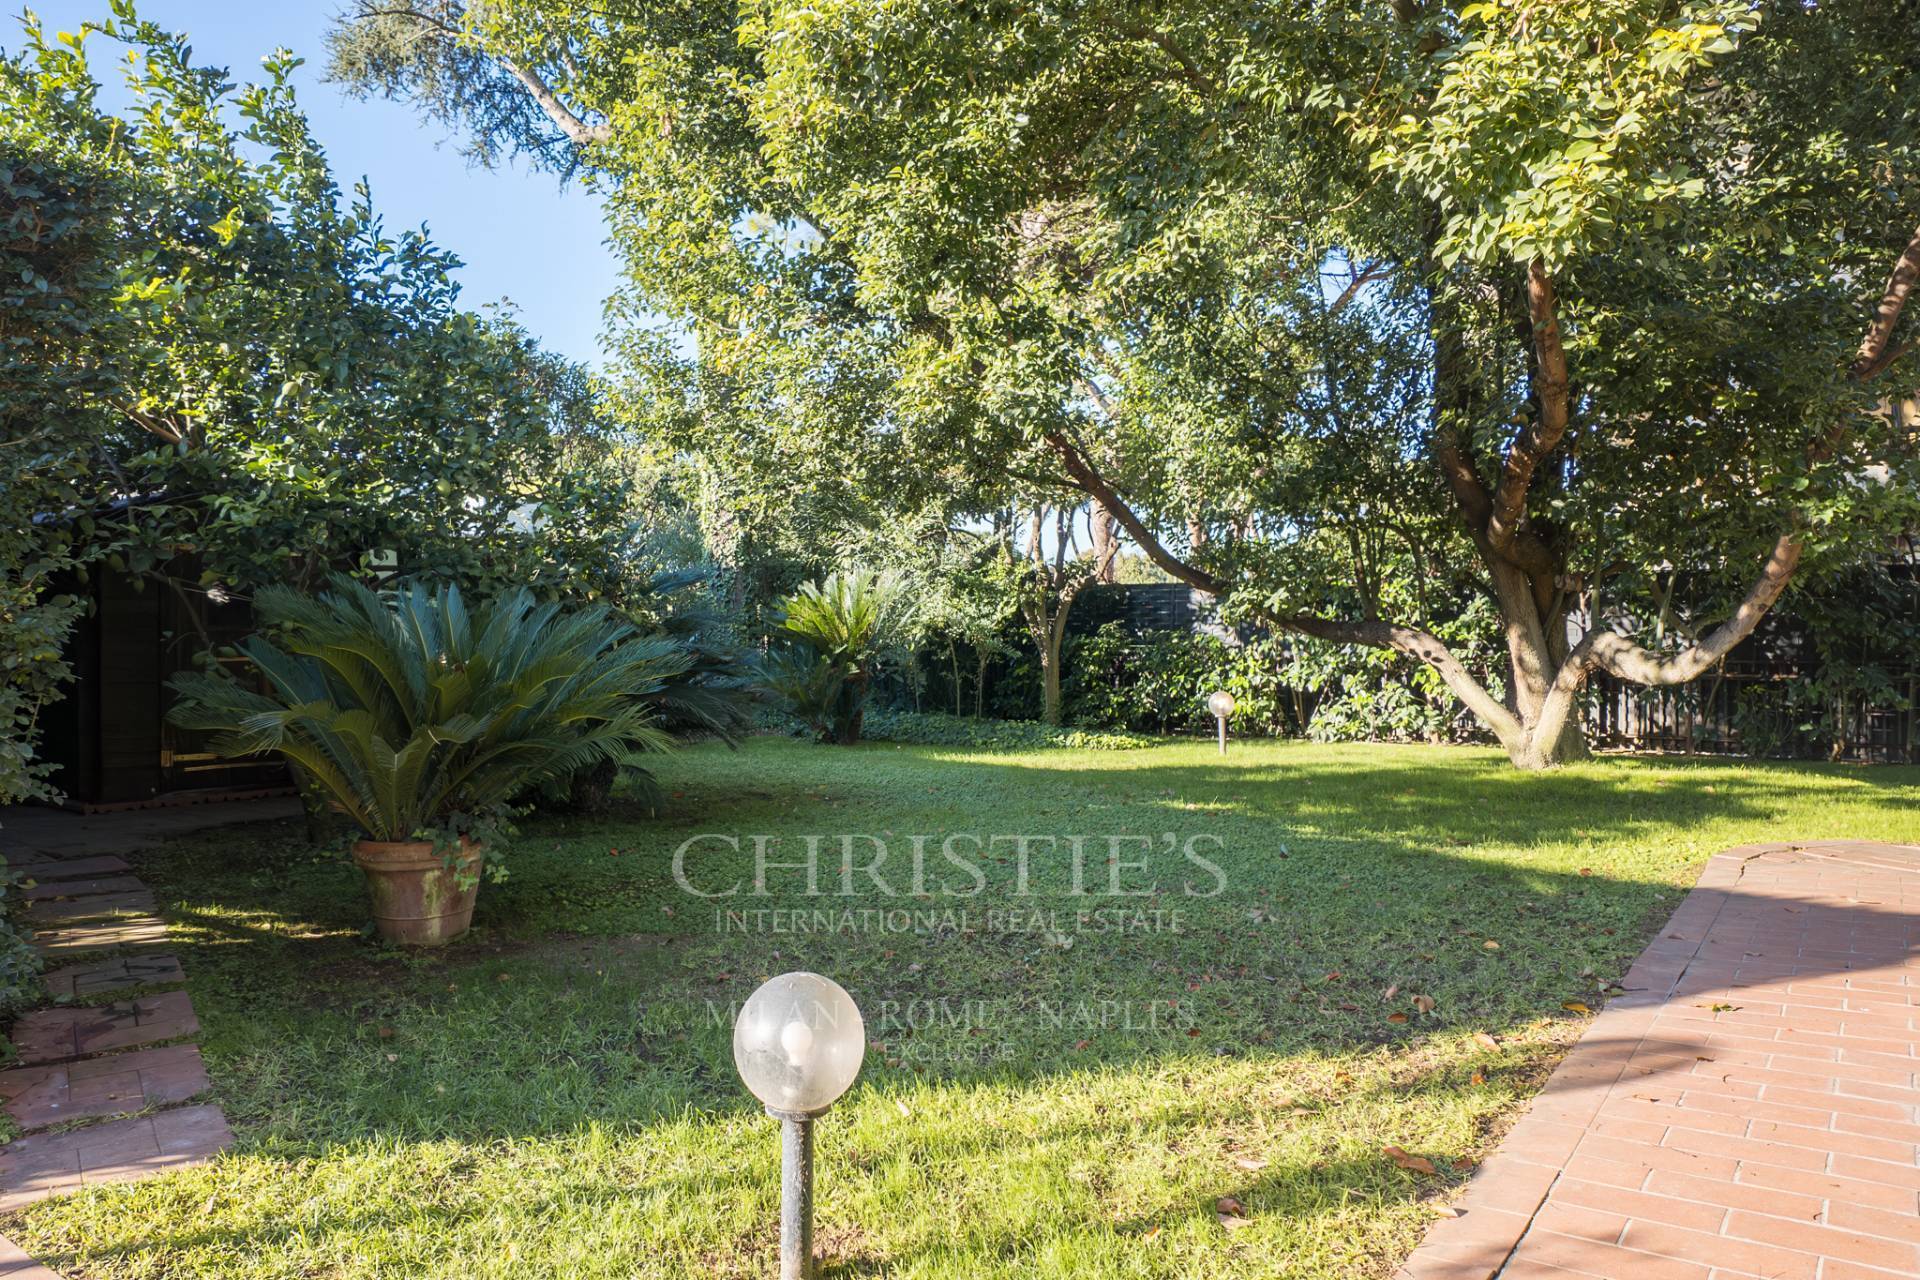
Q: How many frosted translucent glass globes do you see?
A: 2